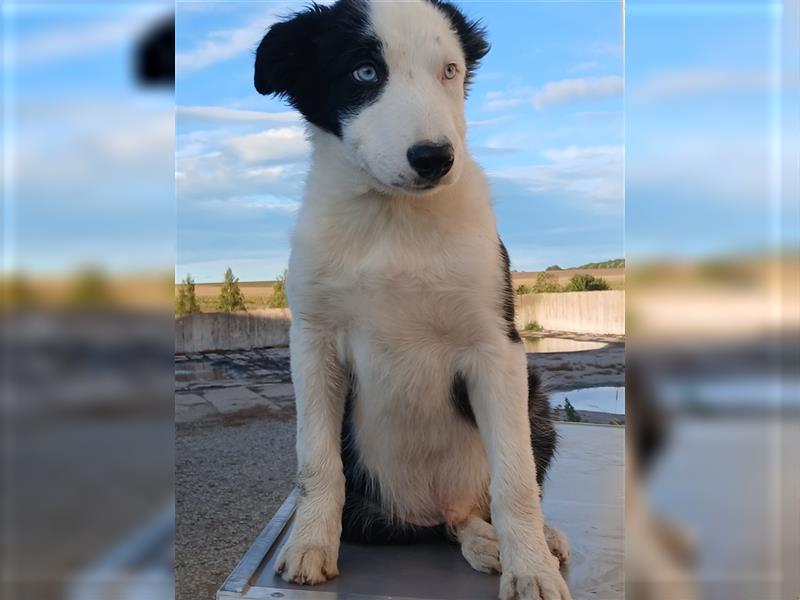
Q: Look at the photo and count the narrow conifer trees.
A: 3